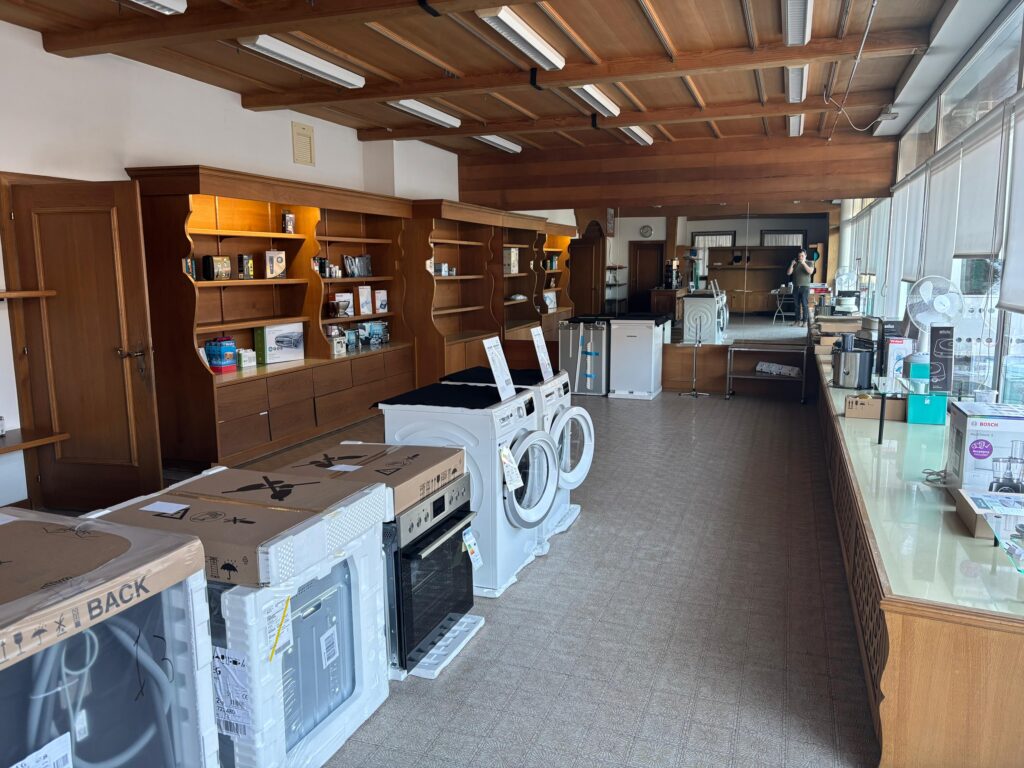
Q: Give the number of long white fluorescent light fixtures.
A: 10